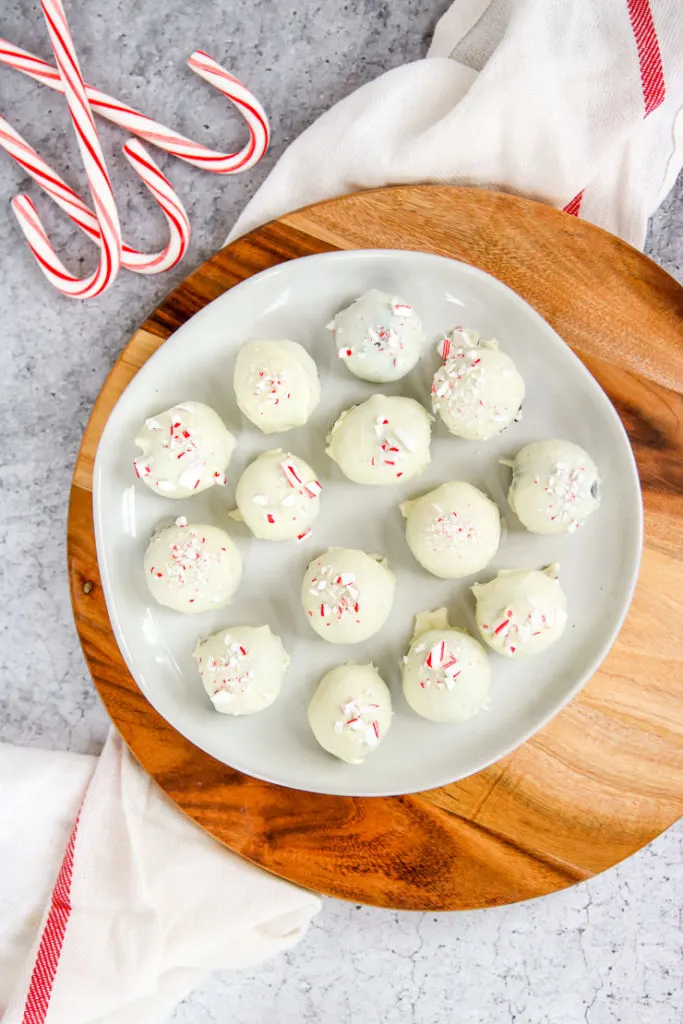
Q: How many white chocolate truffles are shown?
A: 14